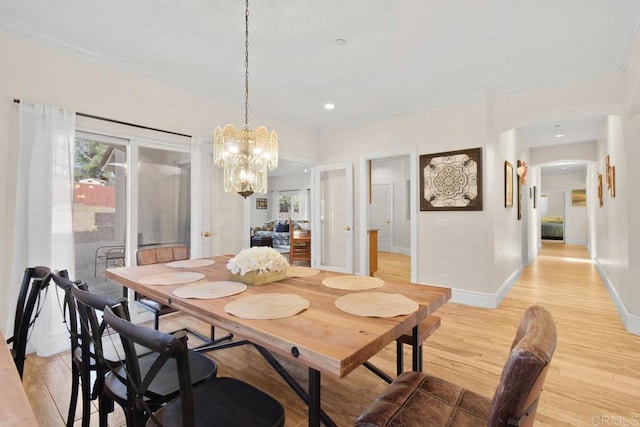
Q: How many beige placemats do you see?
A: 7